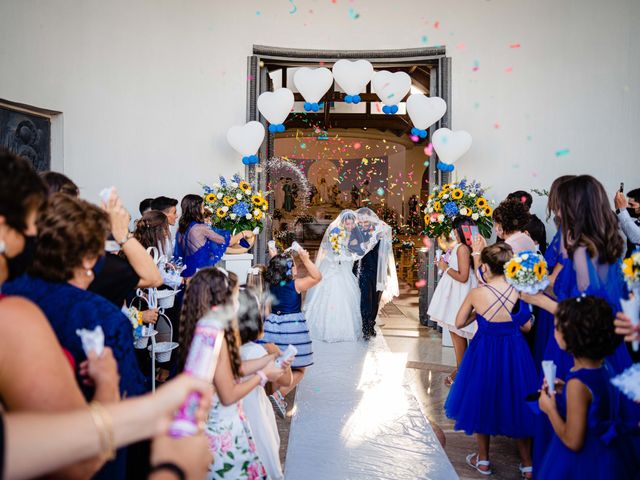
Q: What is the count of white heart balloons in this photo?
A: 7